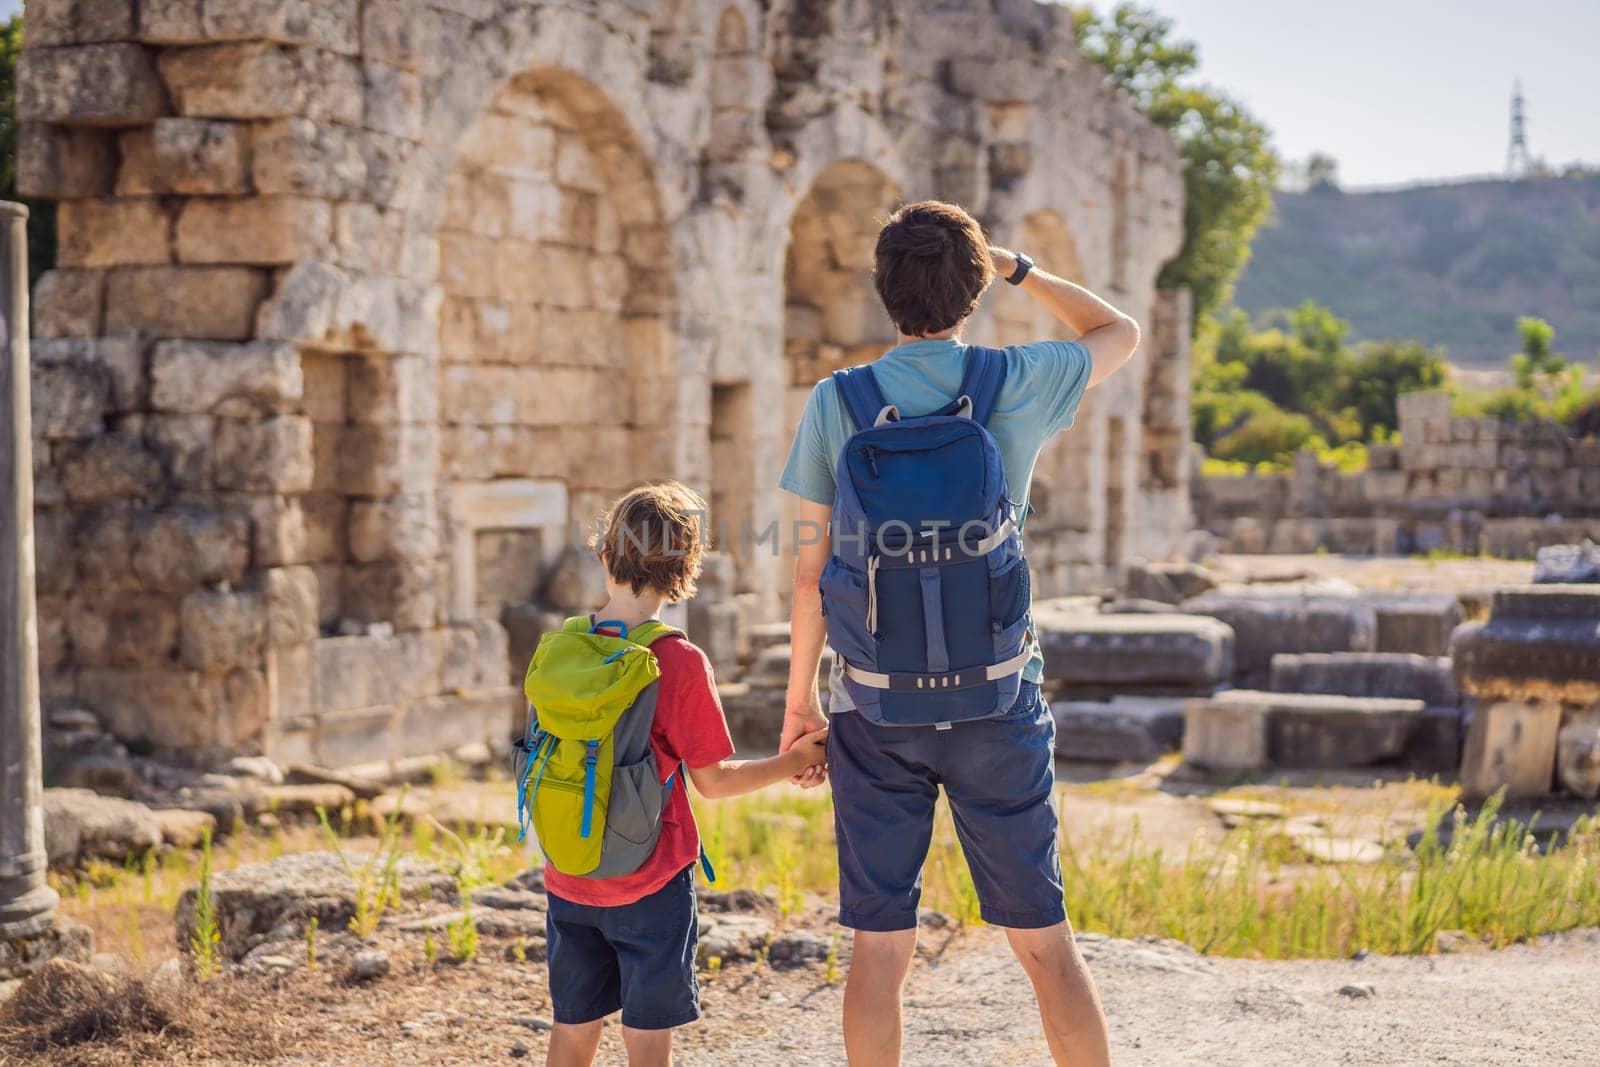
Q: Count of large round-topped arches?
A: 3